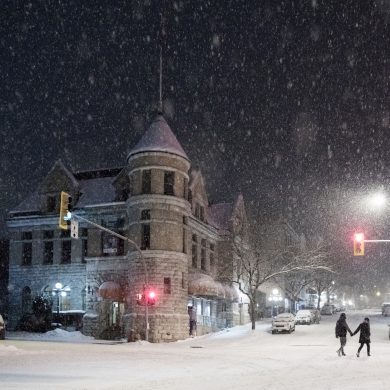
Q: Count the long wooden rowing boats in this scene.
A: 0